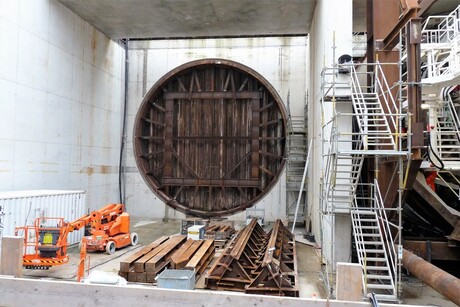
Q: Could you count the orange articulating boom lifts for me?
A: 1